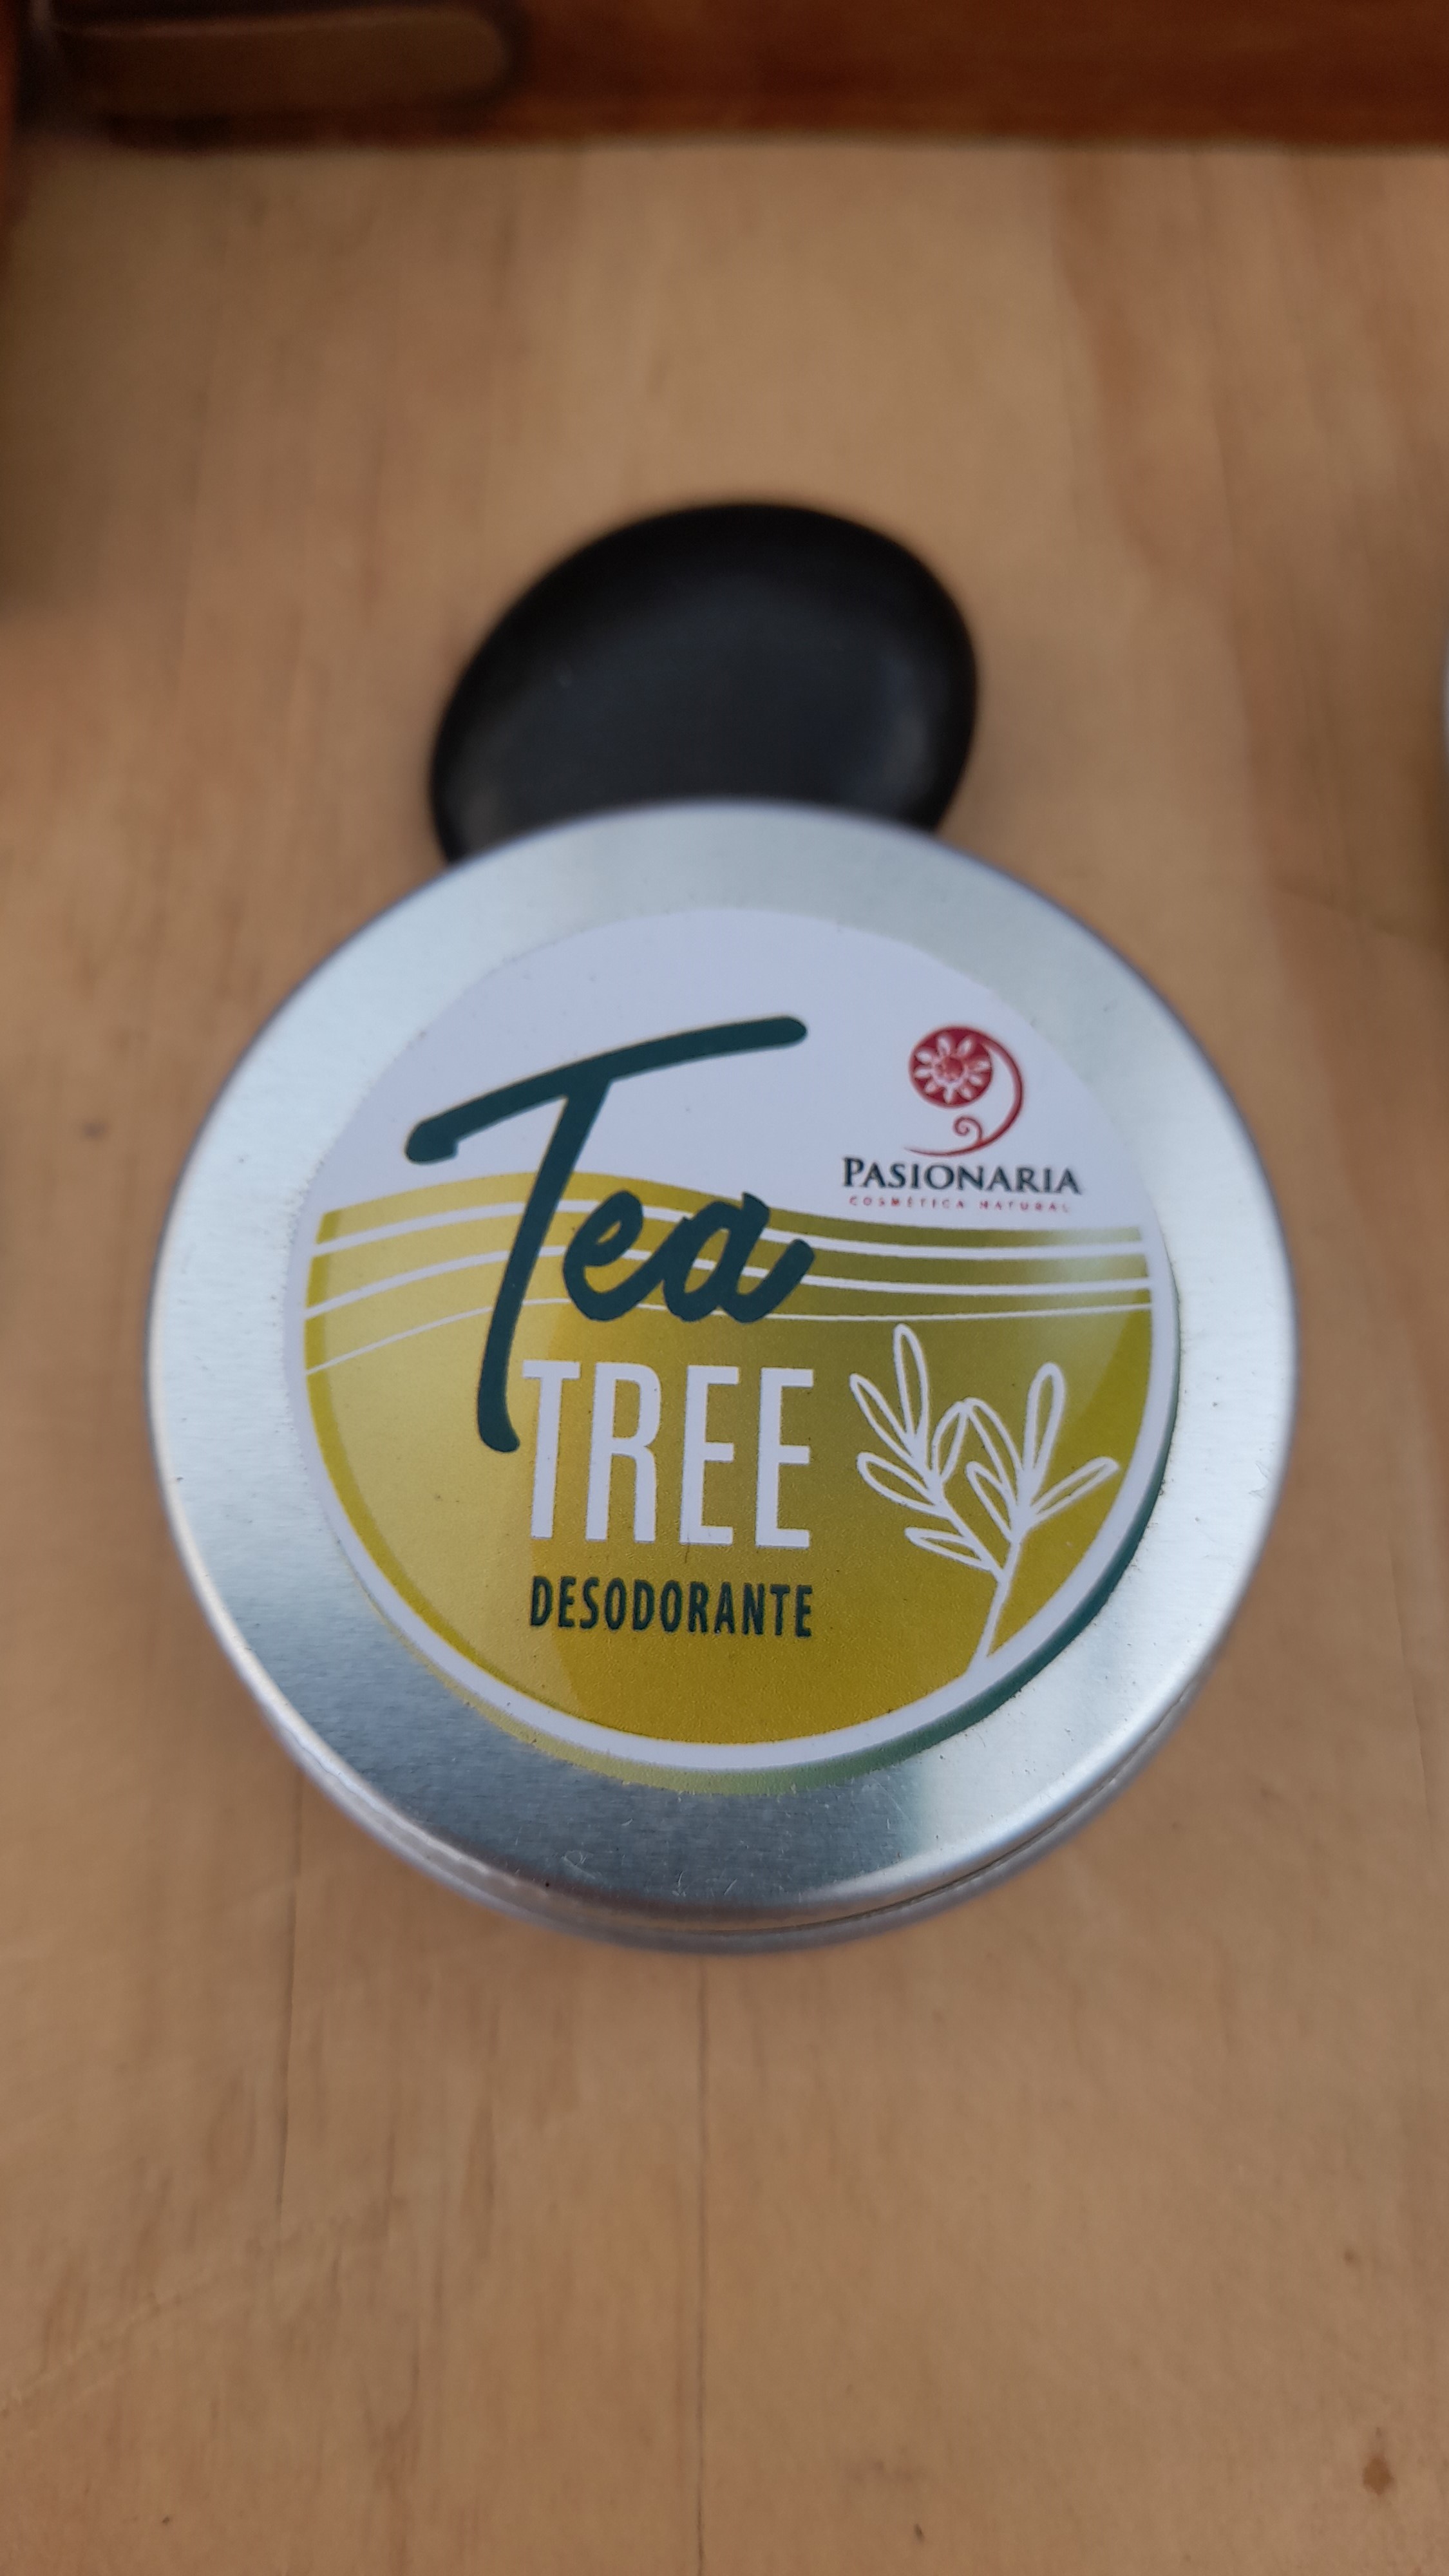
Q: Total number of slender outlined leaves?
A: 9